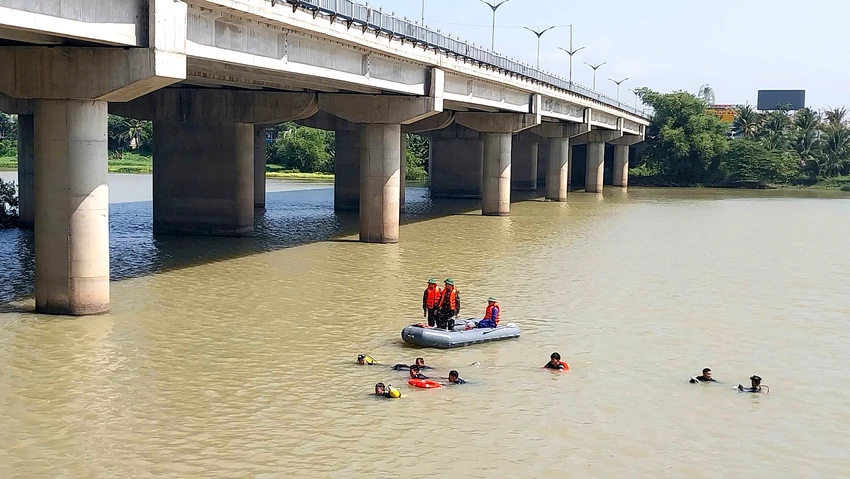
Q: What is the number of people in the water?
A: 8